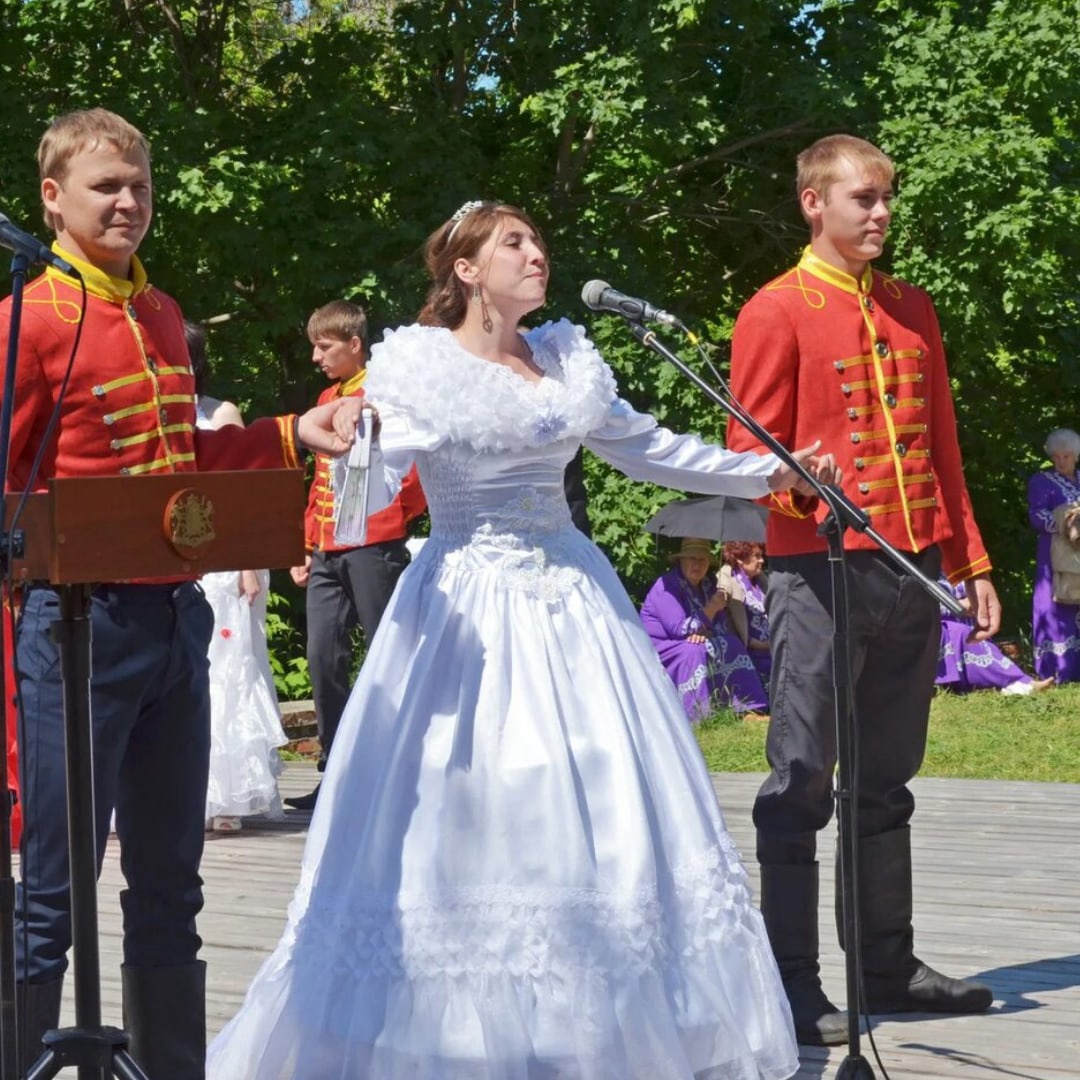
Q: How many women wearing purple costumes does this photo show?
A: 4